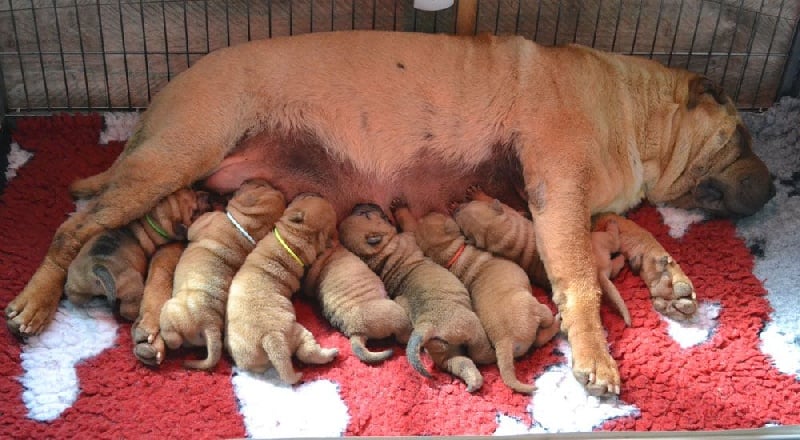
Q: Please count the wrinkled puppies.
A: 7